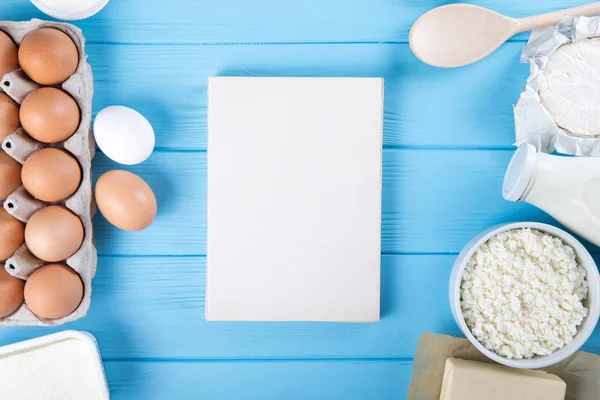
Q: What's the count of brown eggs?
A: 11